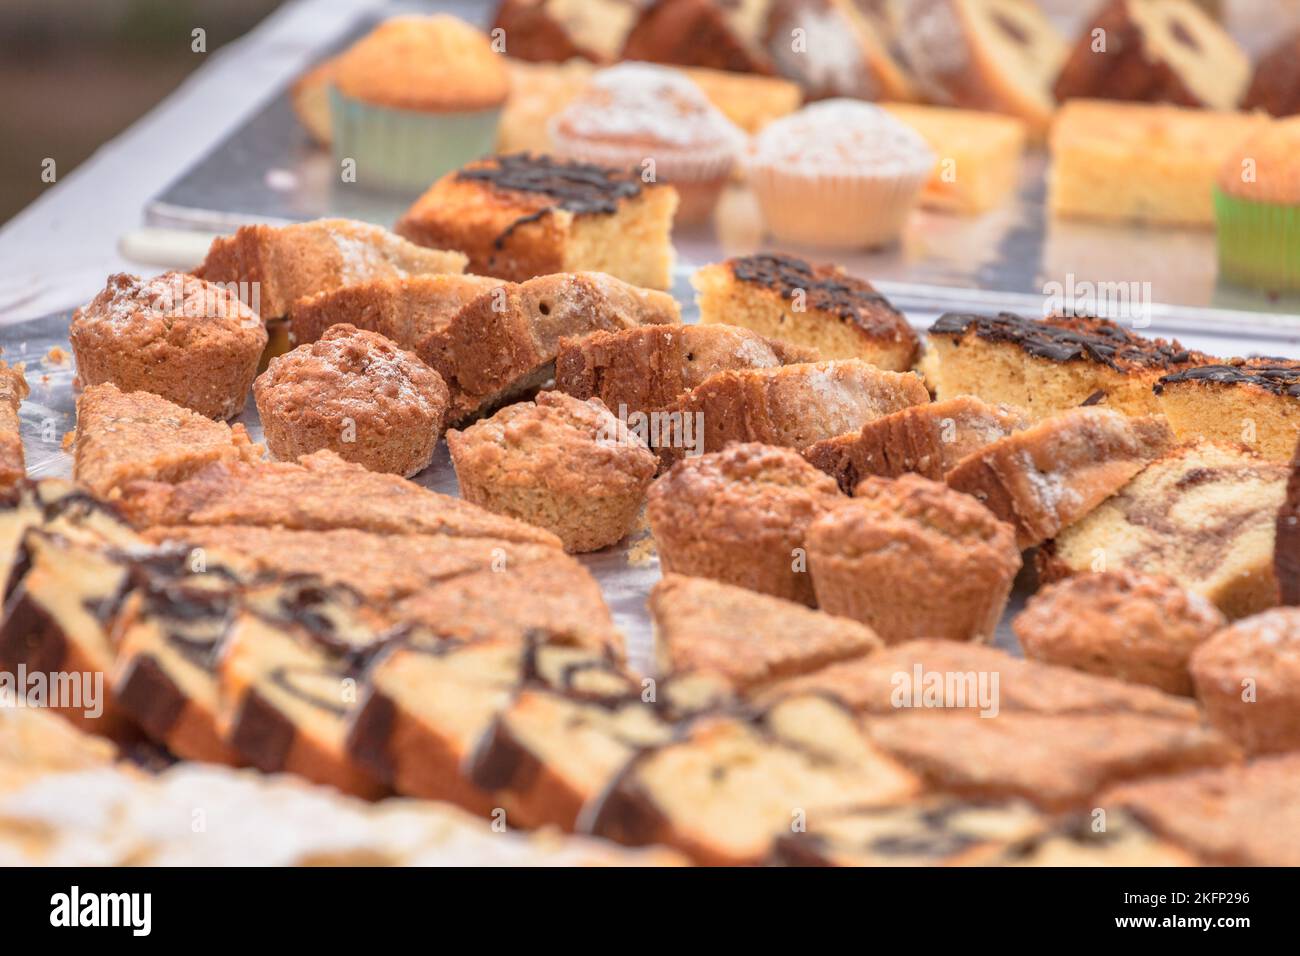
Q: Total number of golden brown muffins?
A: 7